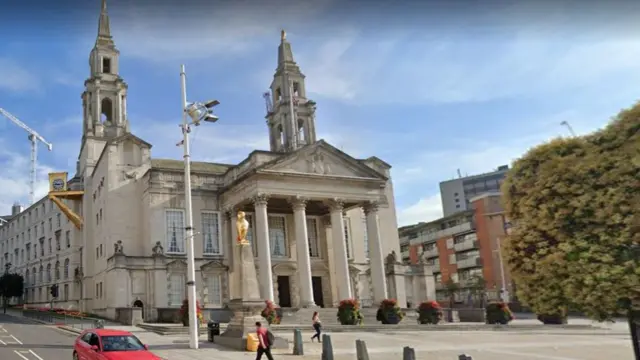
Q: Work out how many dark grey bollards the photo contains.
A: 5